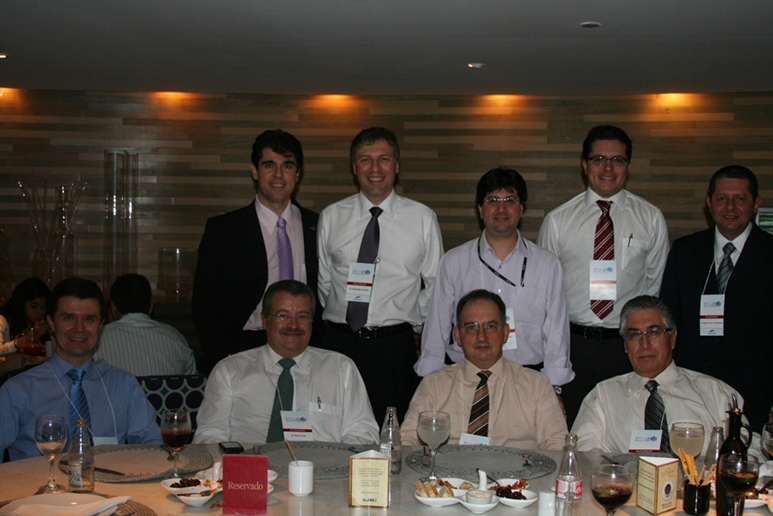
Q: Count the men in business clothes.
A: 9